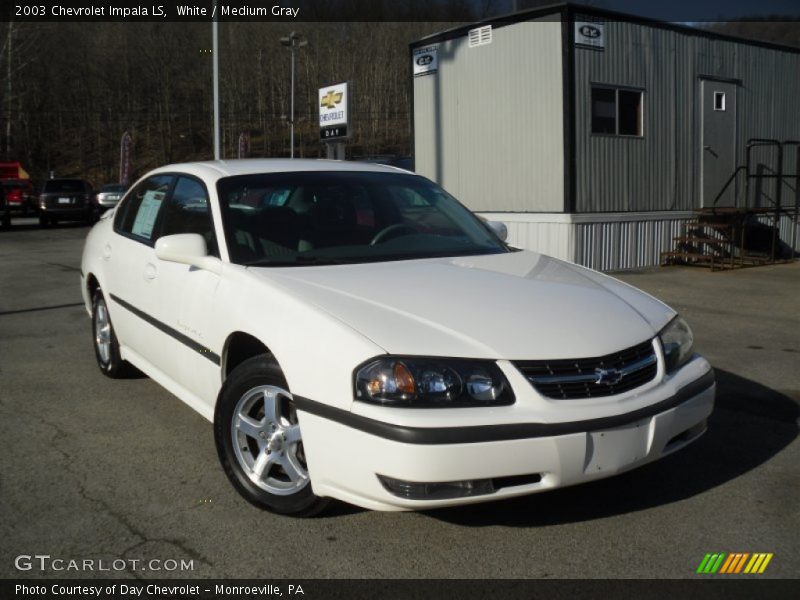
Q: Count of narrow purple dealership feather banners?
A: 2